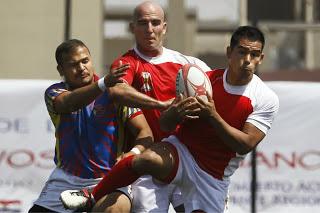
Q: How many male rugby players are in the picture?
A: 3